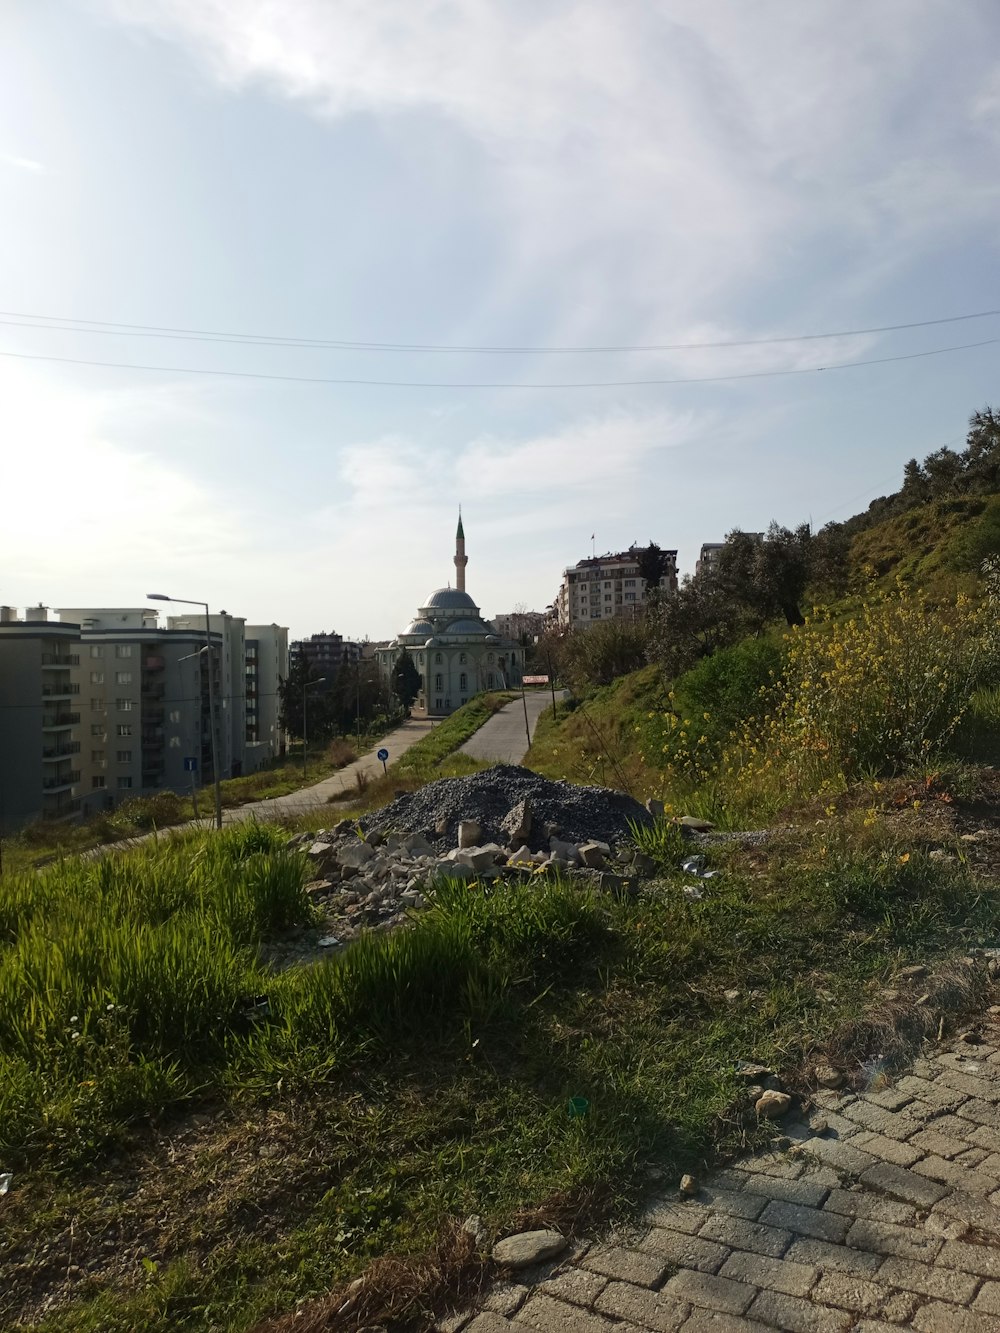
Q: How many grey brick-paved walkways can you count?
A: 1